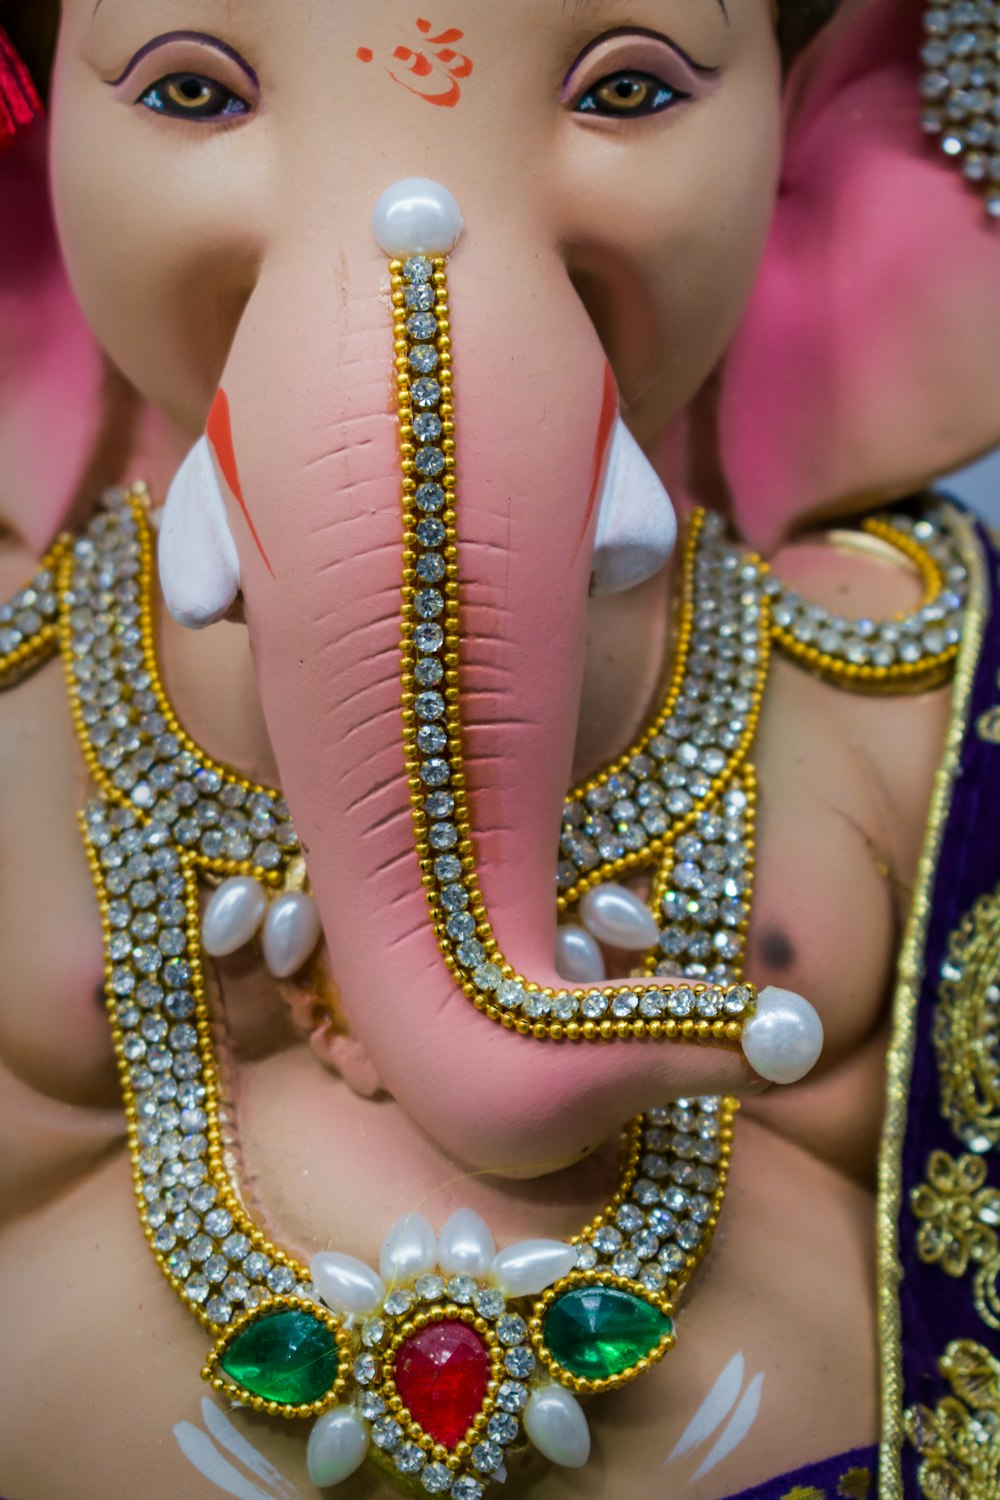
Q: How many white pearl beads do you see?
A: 12